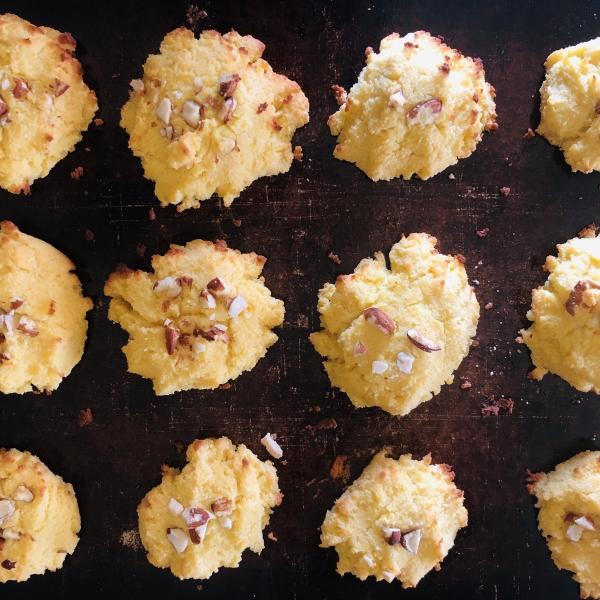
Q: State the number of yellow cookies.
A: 12